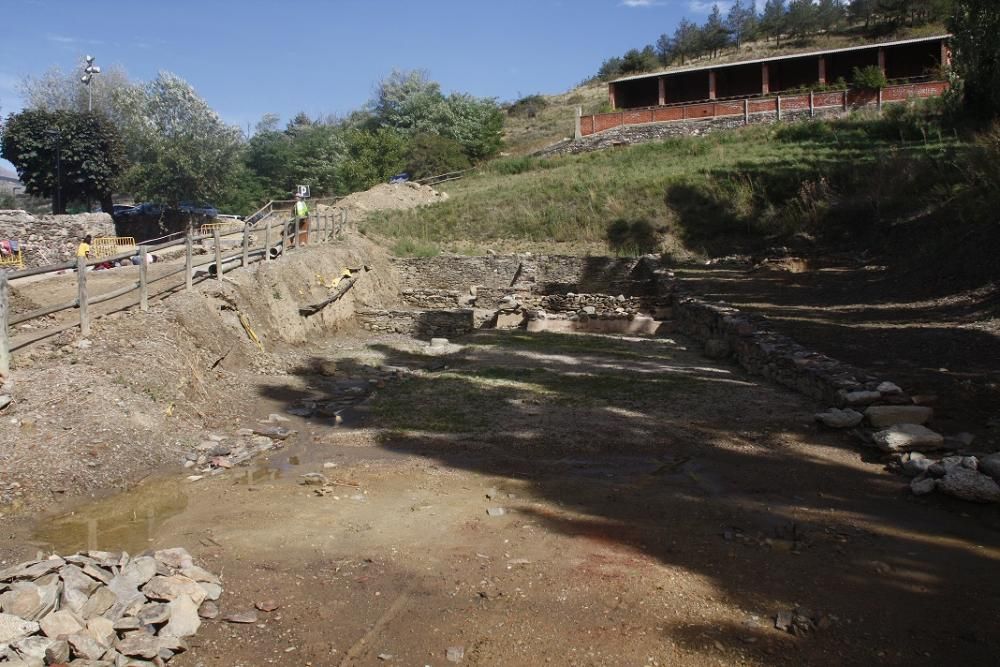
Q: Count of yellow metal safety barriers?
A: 3